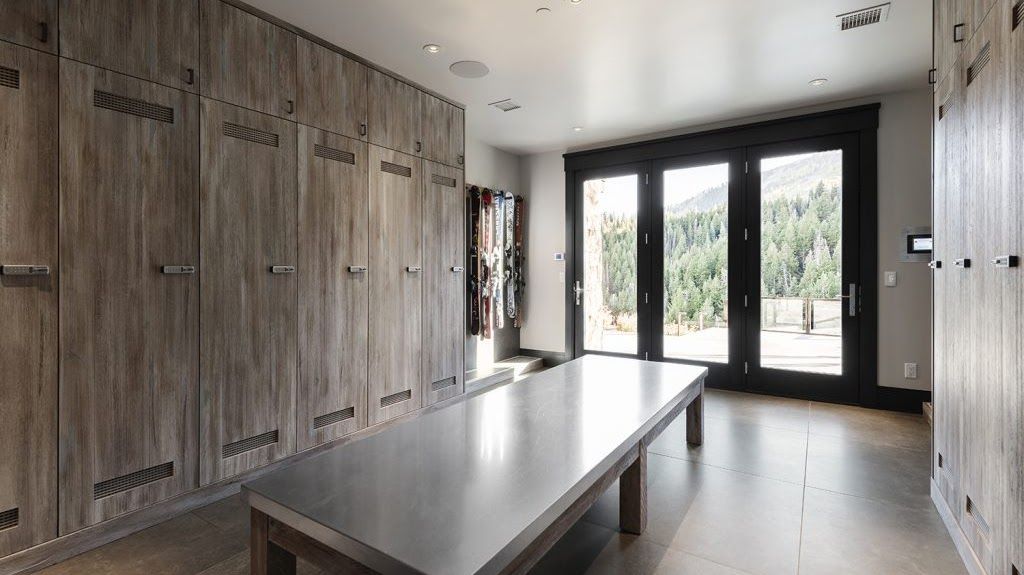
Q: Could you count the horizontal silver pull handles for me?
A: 9